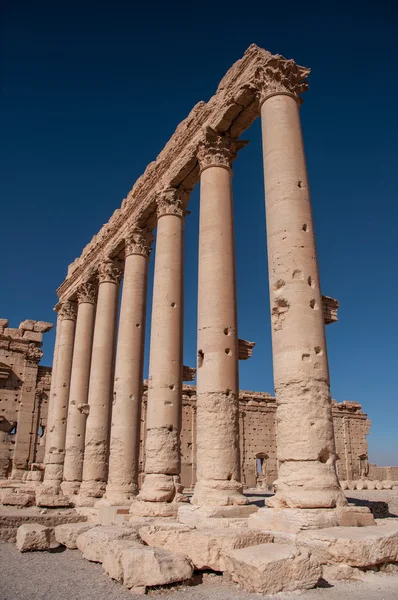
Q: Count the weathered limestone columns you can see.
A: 7